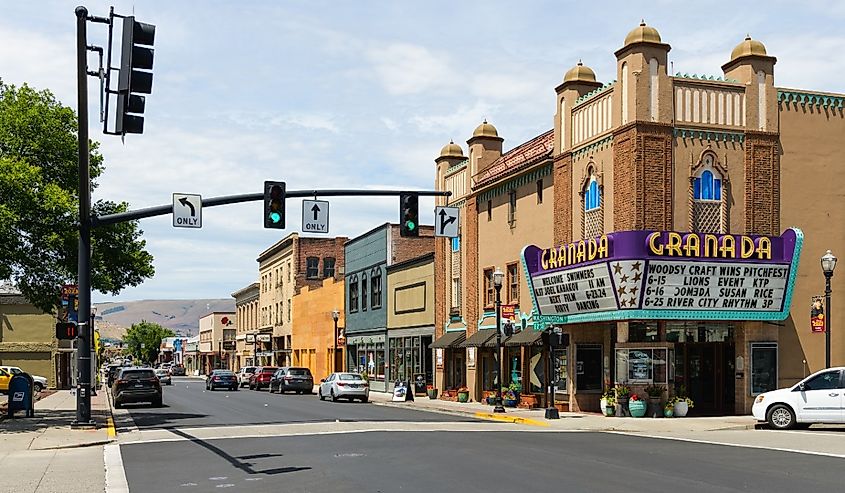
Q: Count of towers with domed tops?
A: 5